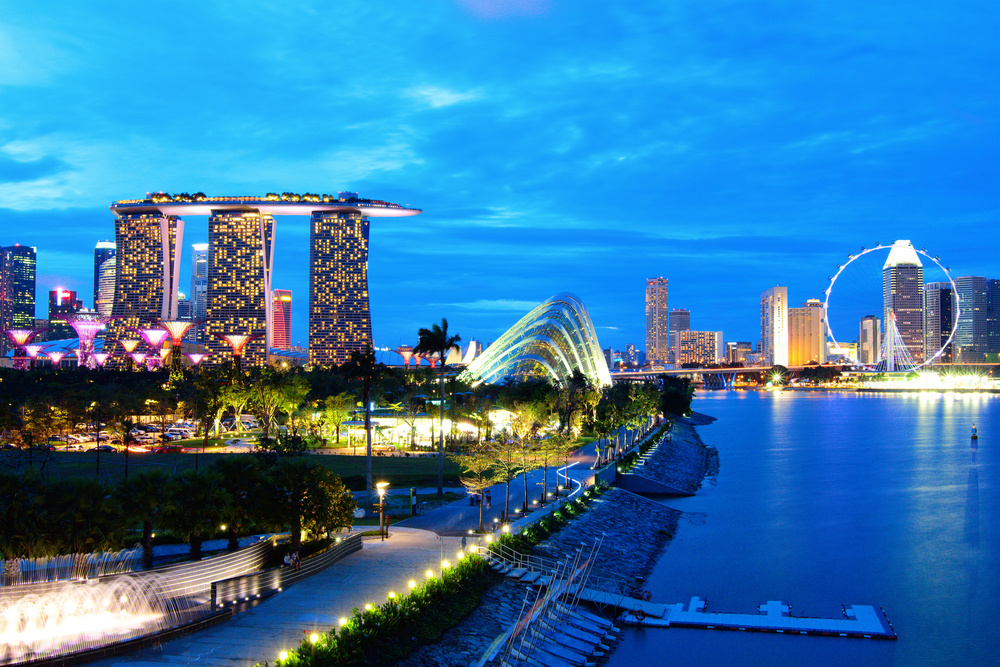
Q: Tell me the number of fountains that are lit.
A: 1